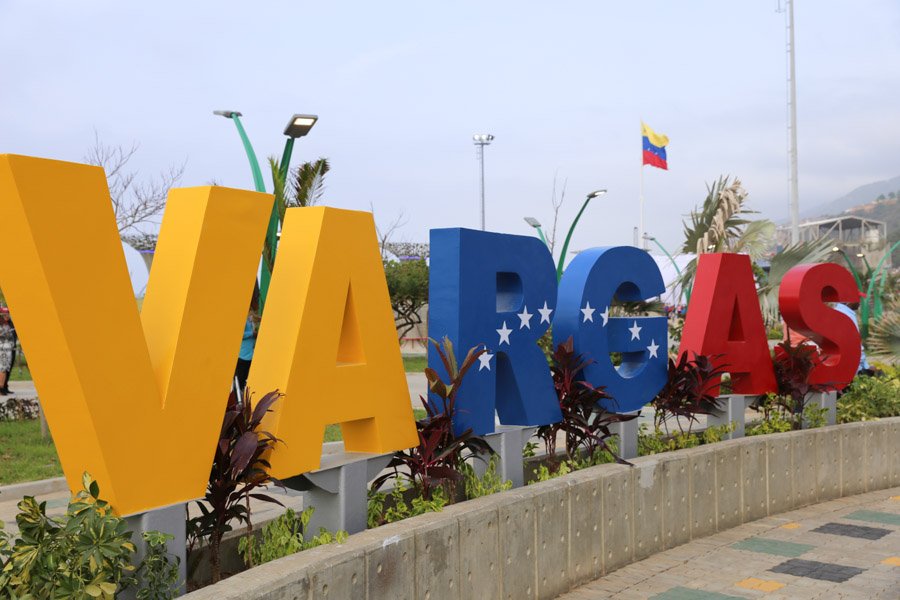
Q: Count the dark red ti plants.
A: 5